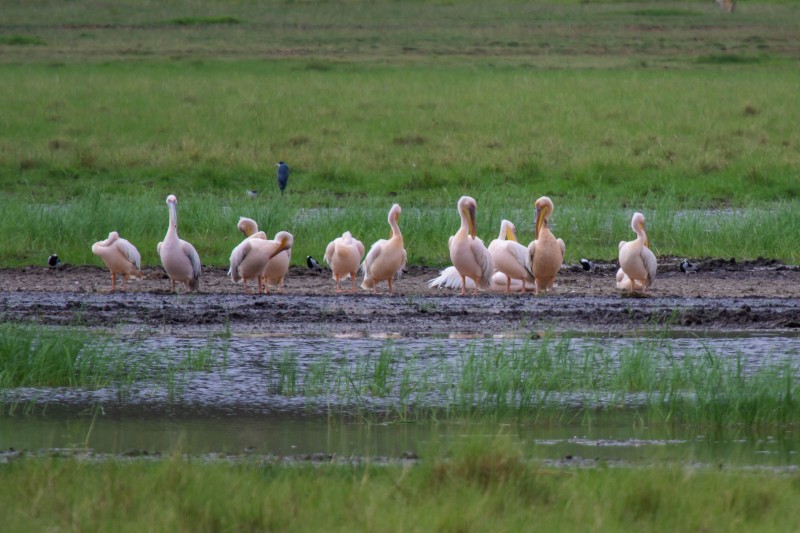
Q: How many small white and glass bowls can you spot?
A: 0